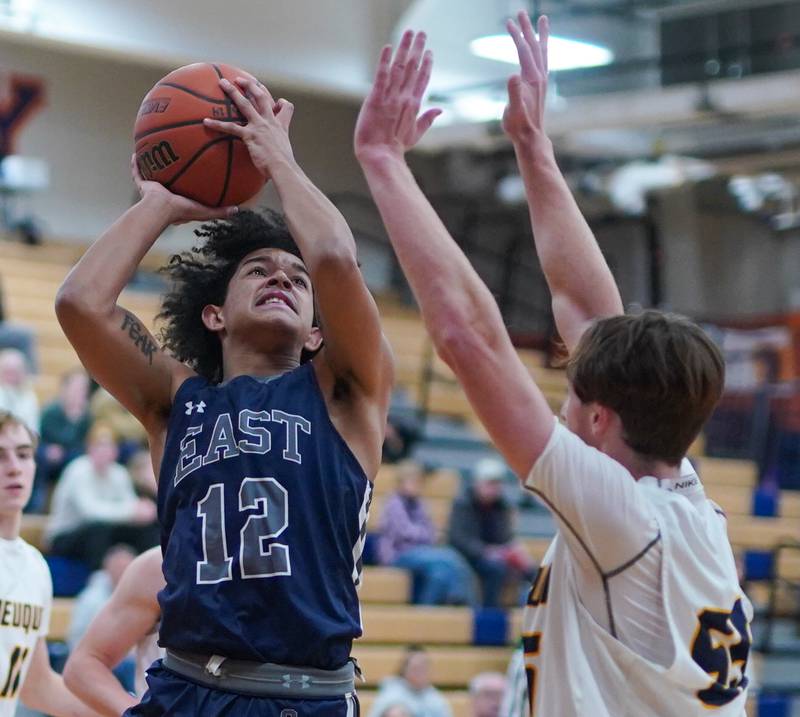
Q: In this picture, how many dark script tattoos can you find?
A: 1